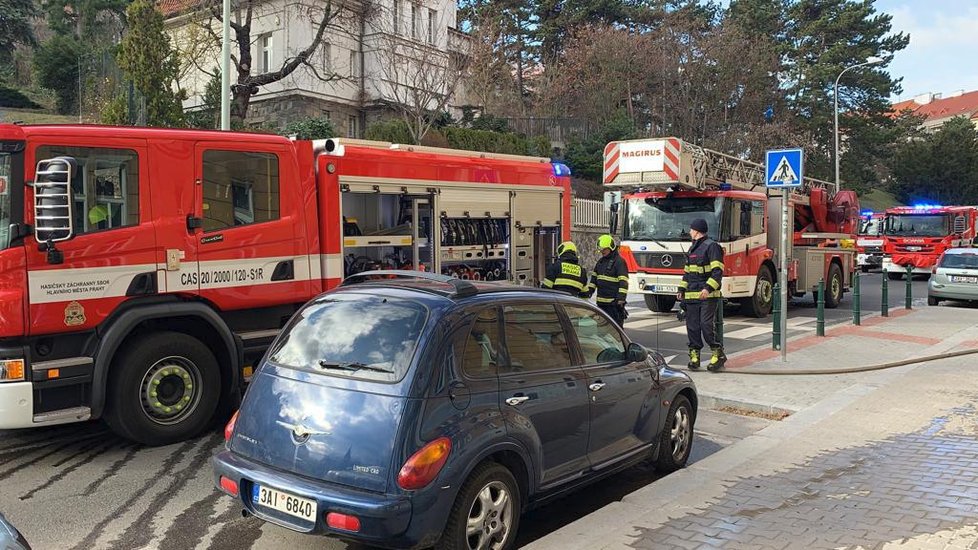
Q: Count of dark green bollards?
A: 6